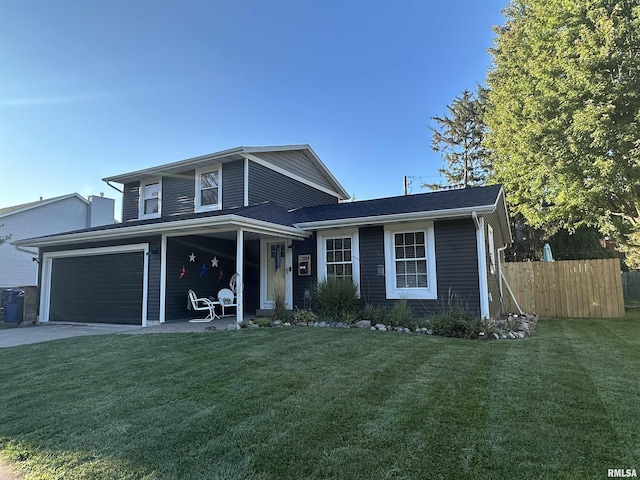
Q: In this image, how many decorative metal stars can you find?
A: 5